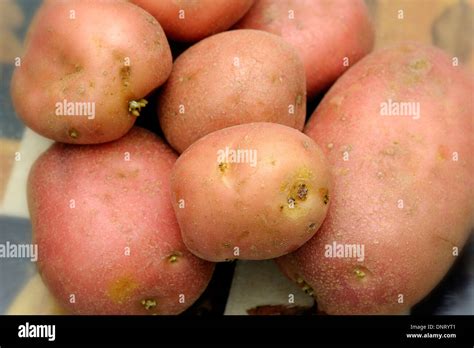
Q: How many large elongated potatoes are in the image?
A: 1